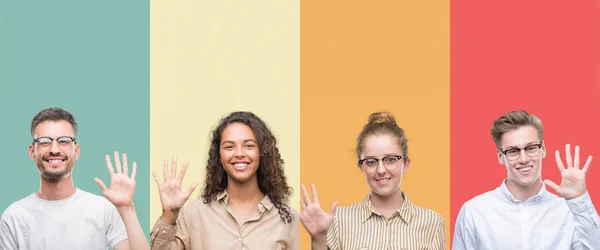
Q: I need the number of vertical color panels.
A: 4